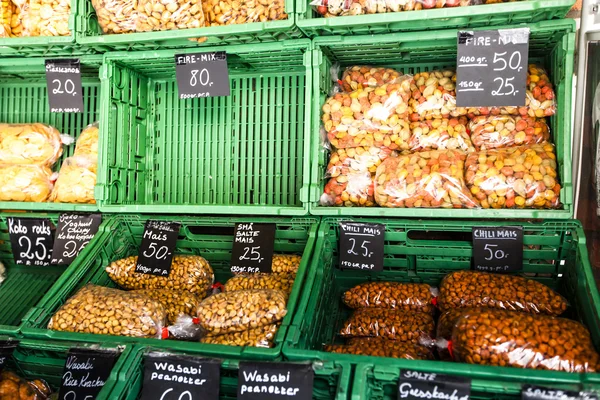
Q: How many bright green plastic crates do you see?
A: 12